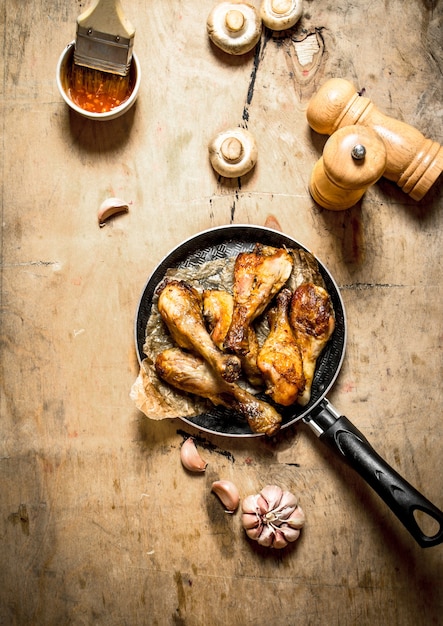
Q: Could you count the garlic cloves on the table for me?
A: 3